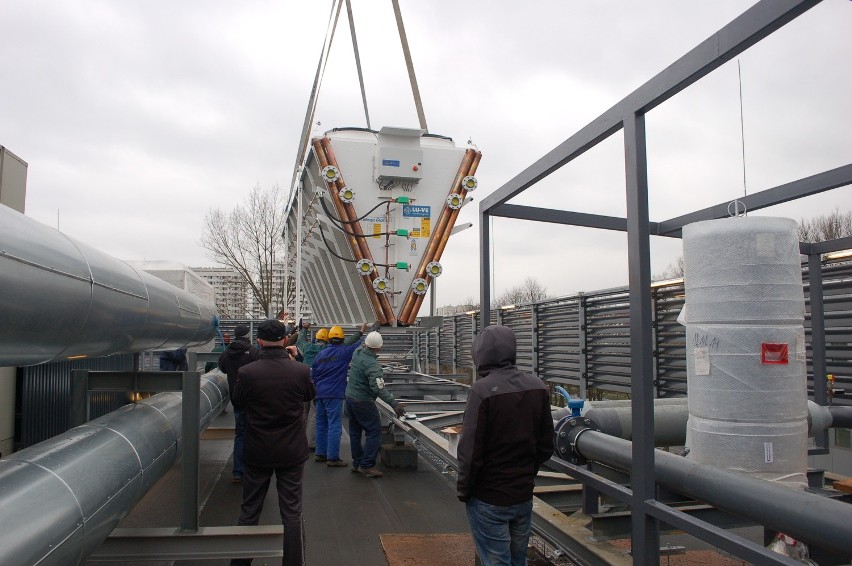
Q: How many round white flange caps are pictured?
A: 8